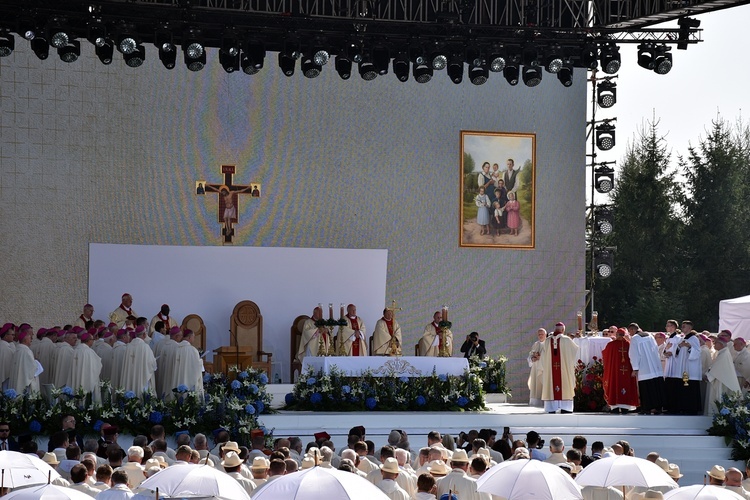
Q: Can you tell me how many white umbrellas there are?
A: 7